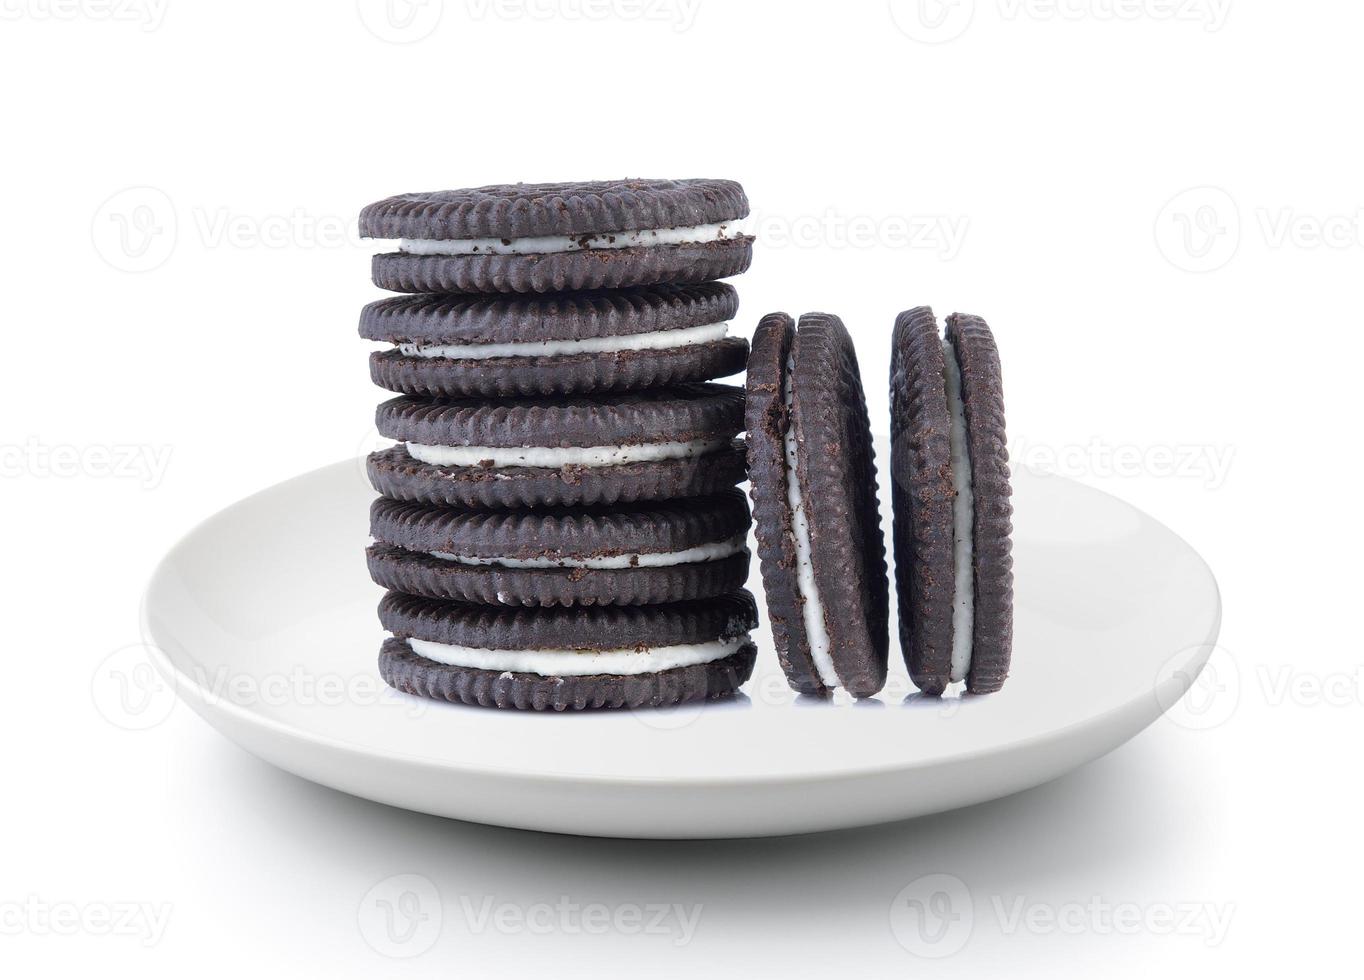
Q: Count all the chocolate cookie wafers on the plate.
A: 14